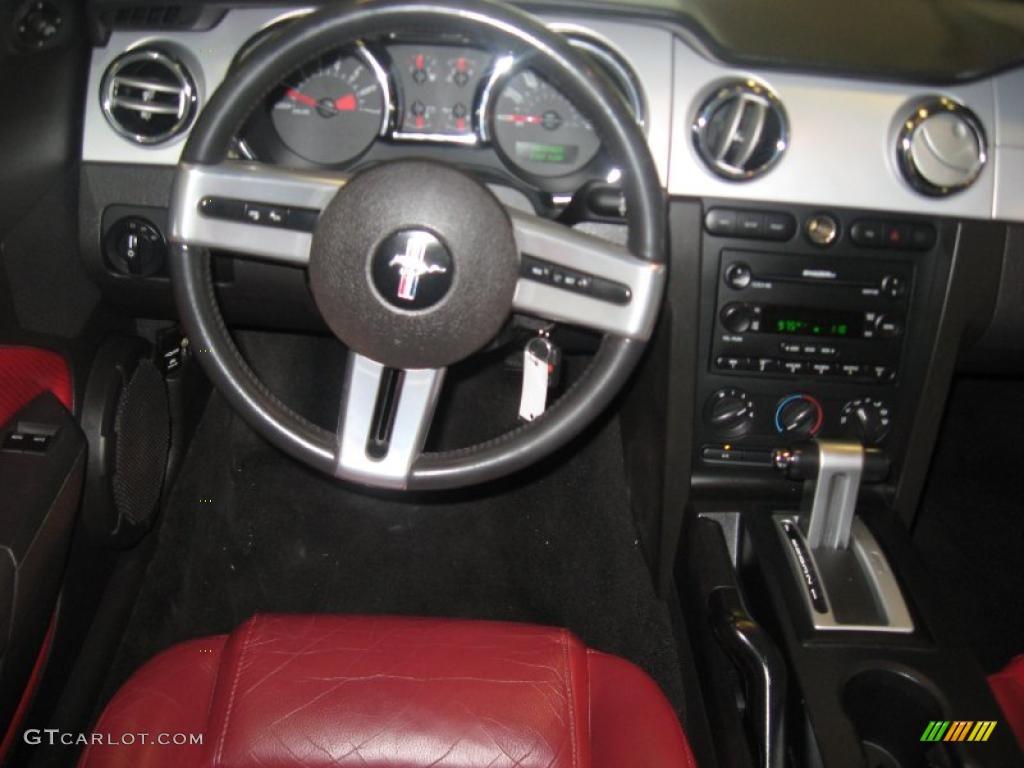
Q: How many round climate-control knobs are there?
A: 3